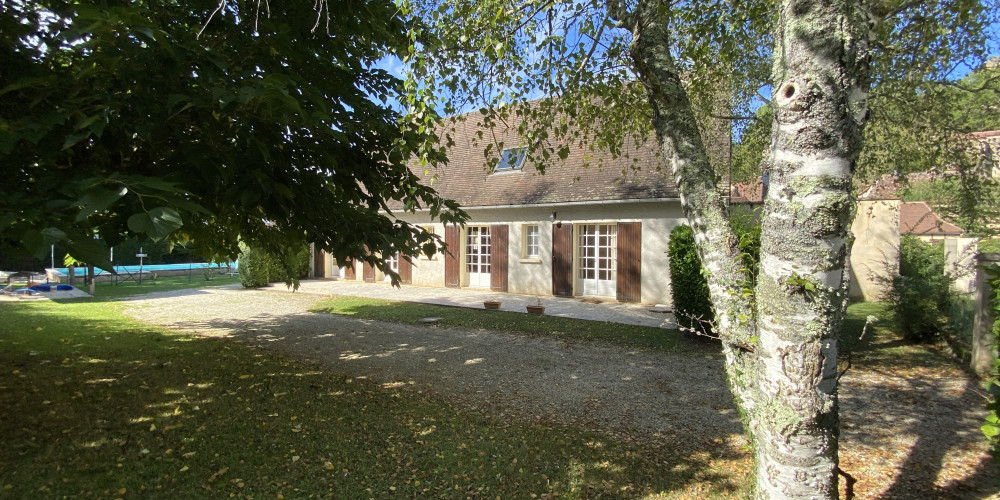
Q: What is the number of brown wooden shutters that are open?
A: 8